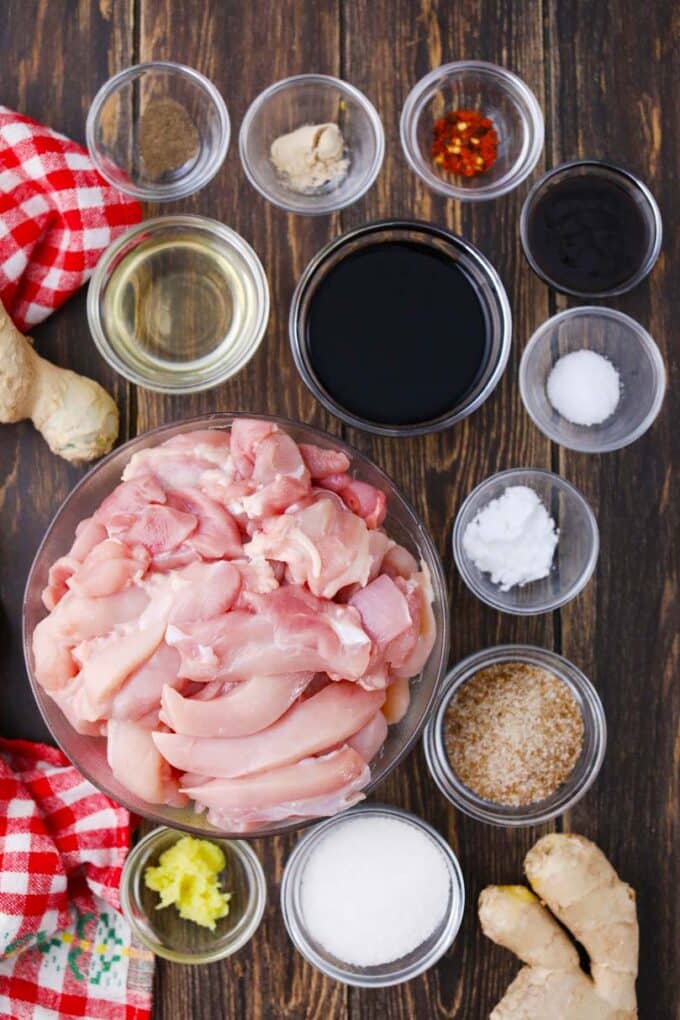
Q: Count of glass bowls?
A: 12